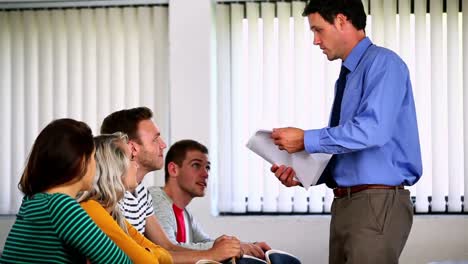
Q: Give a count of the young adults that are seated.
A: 4